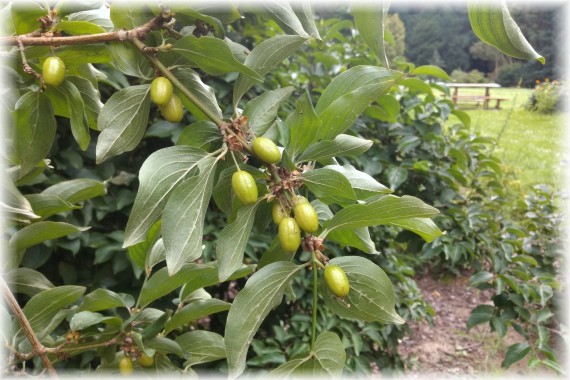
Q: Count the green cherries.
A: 12